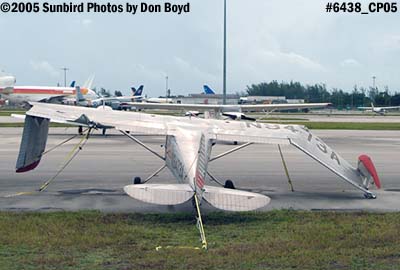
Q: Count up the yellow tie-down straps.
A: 3